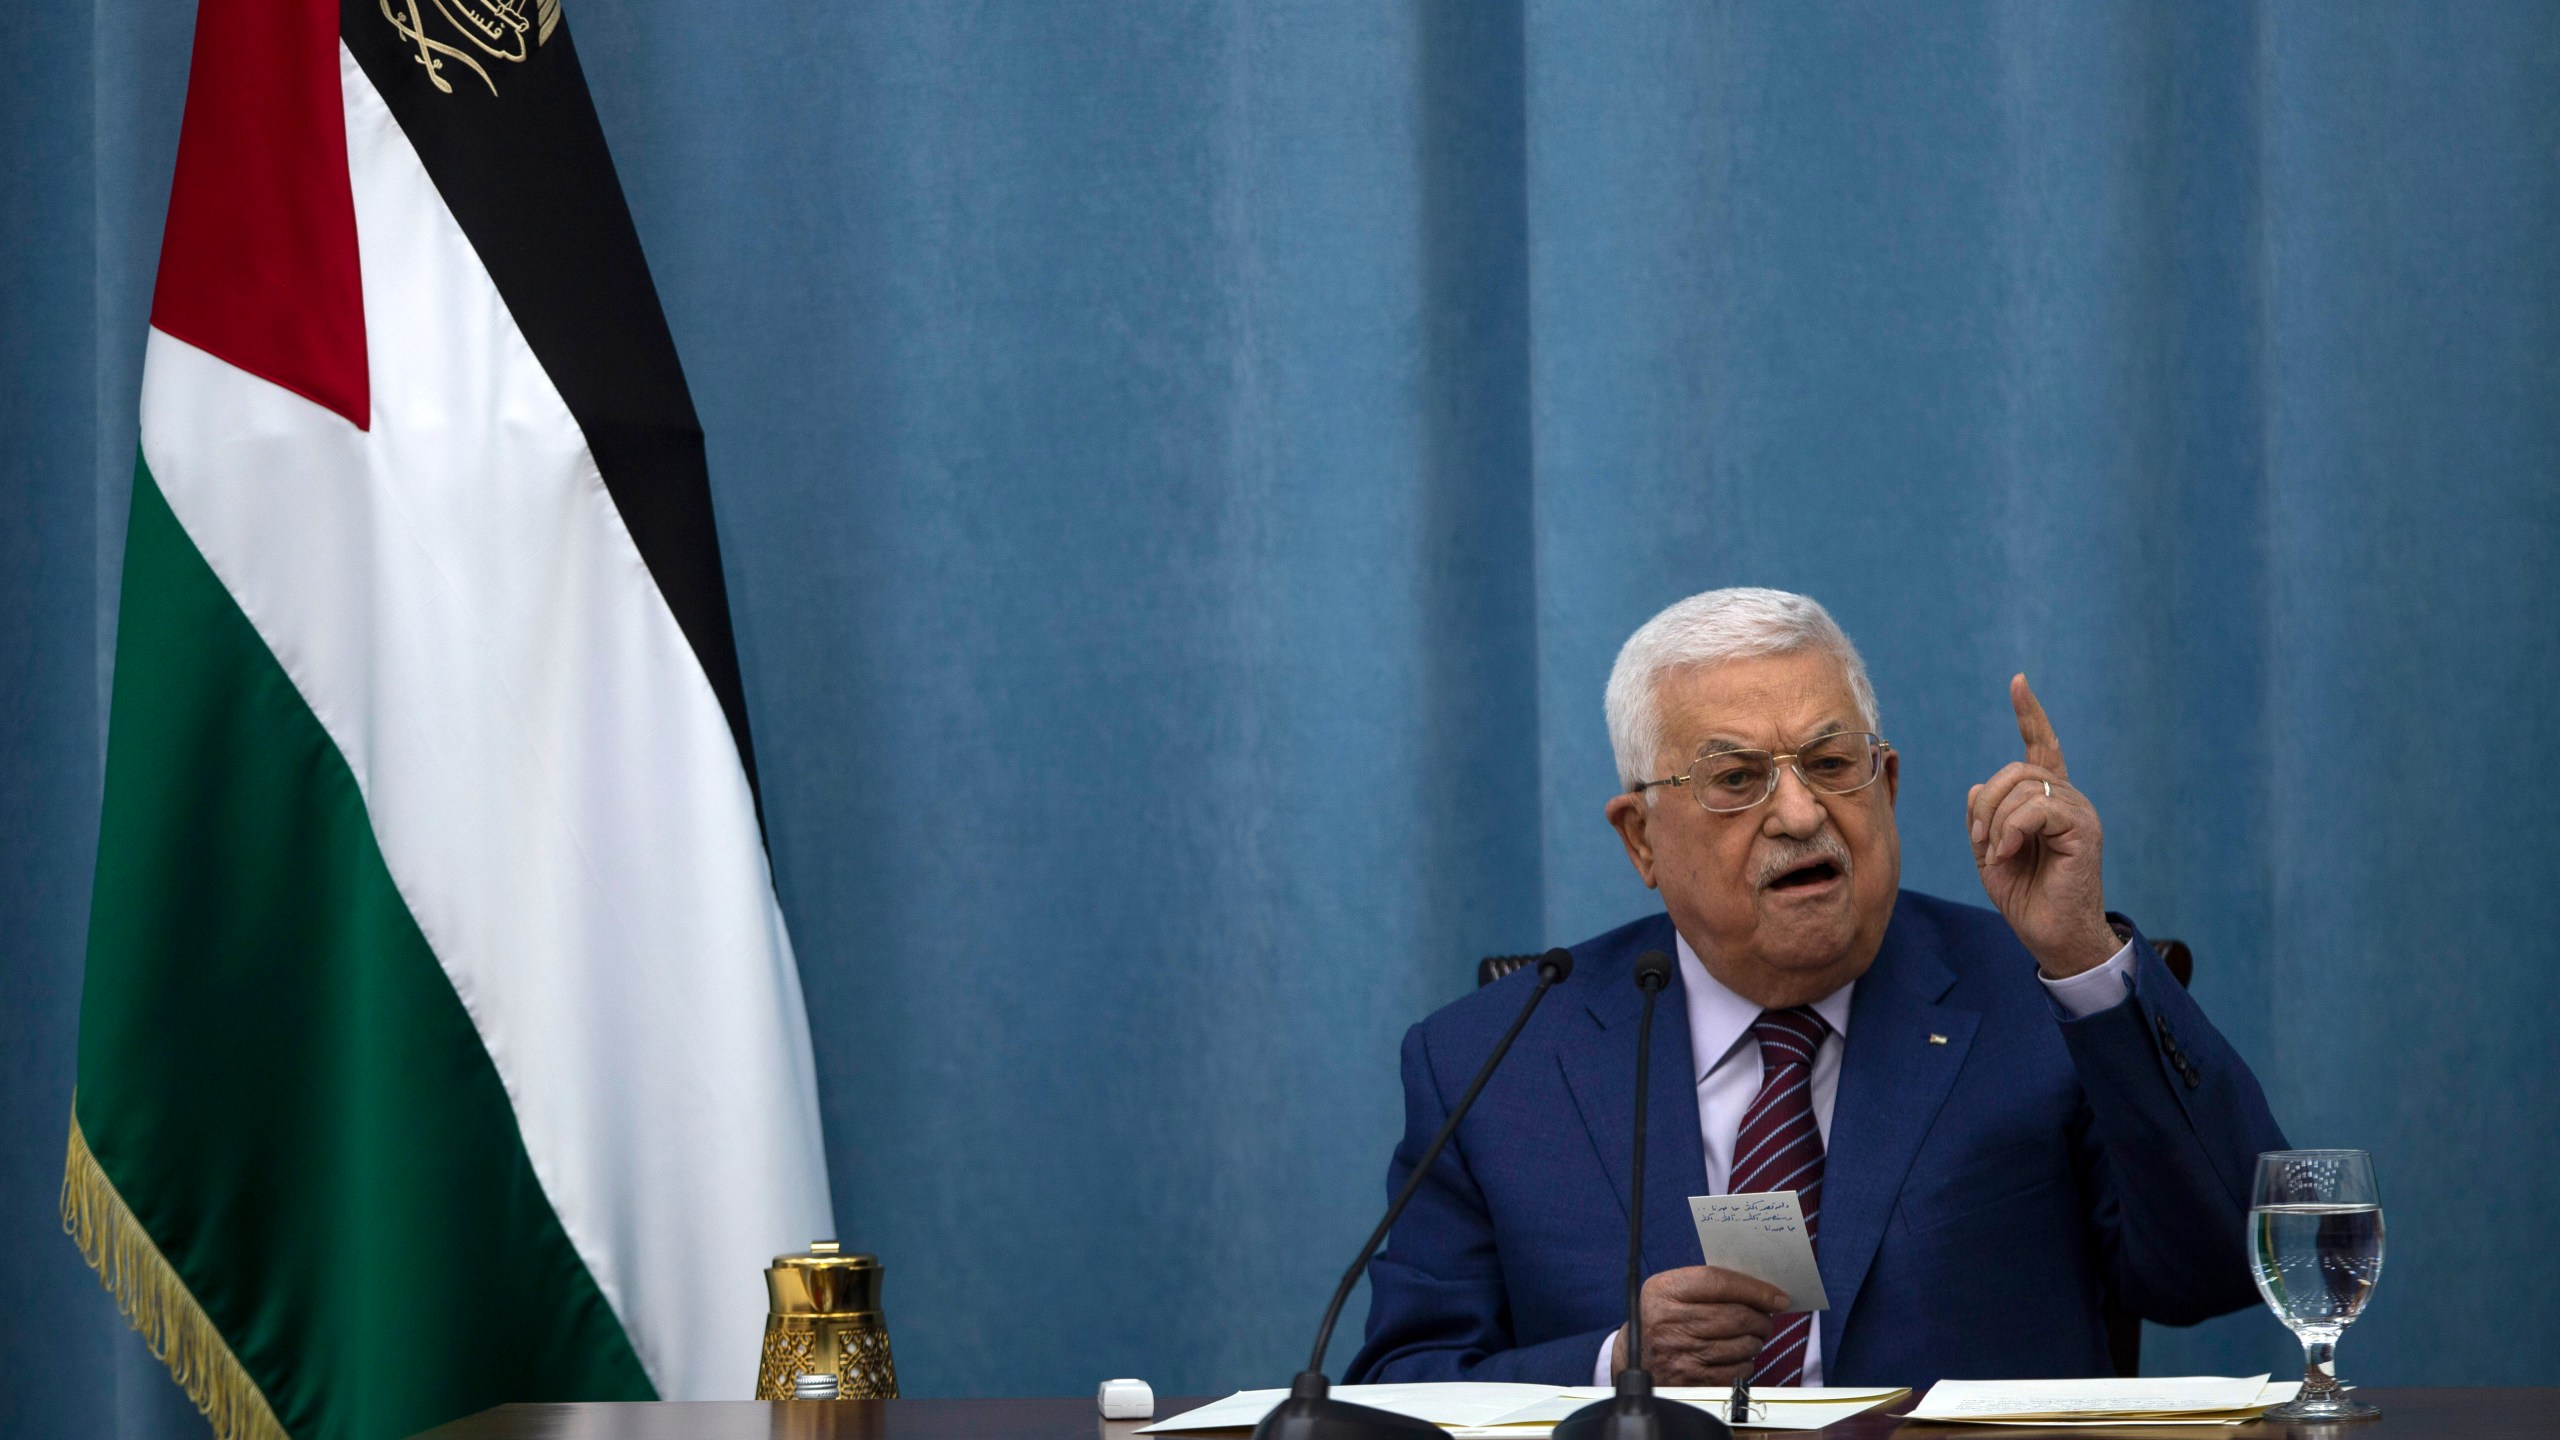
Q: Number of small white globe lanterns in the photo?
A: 0